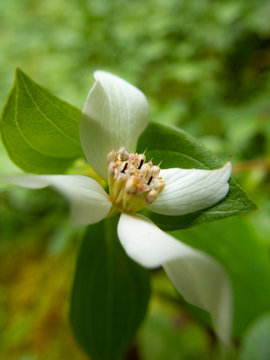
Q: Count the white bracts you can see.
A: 4